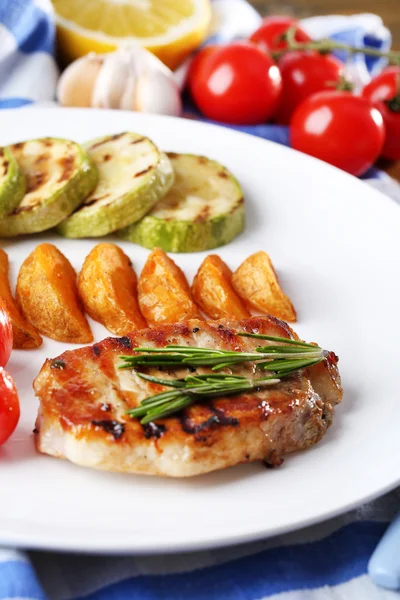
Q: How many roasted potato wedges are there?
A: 6